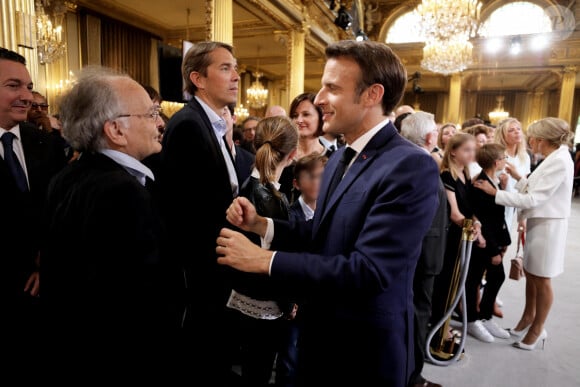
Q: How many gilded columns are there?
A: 5